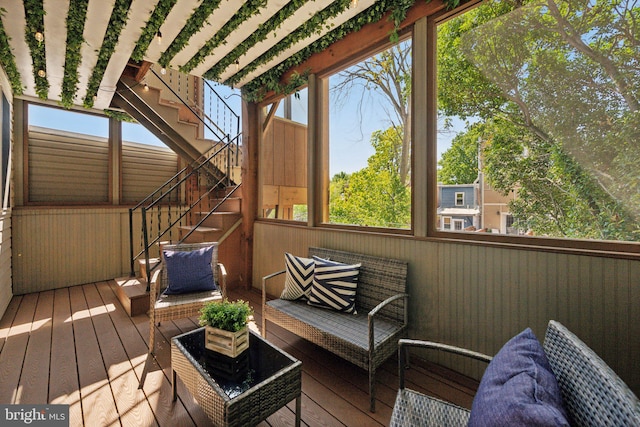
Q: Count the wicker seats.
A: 3